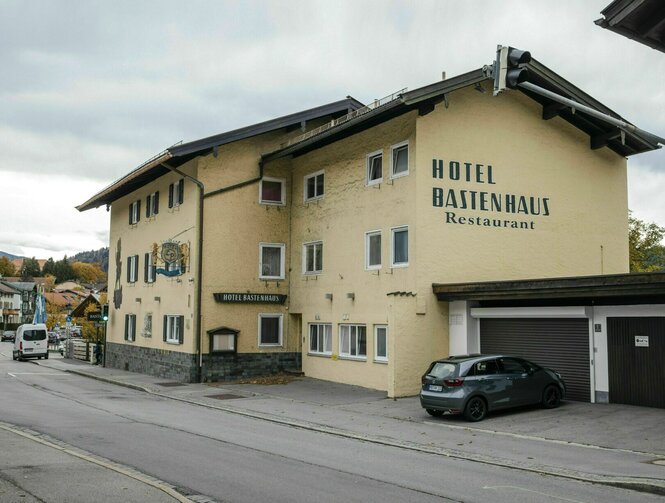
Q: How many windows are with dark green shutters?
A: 8